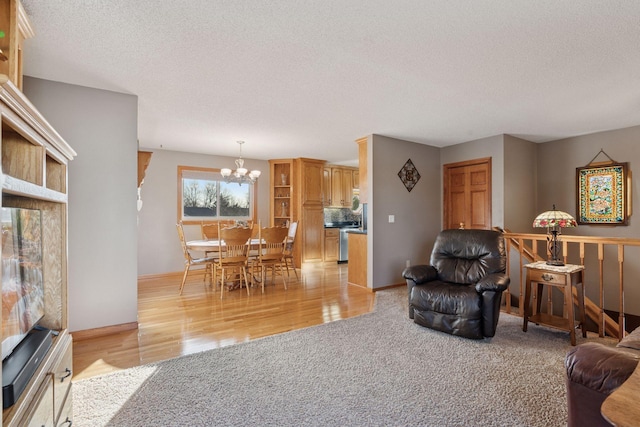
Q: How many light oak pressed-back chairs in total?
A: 6